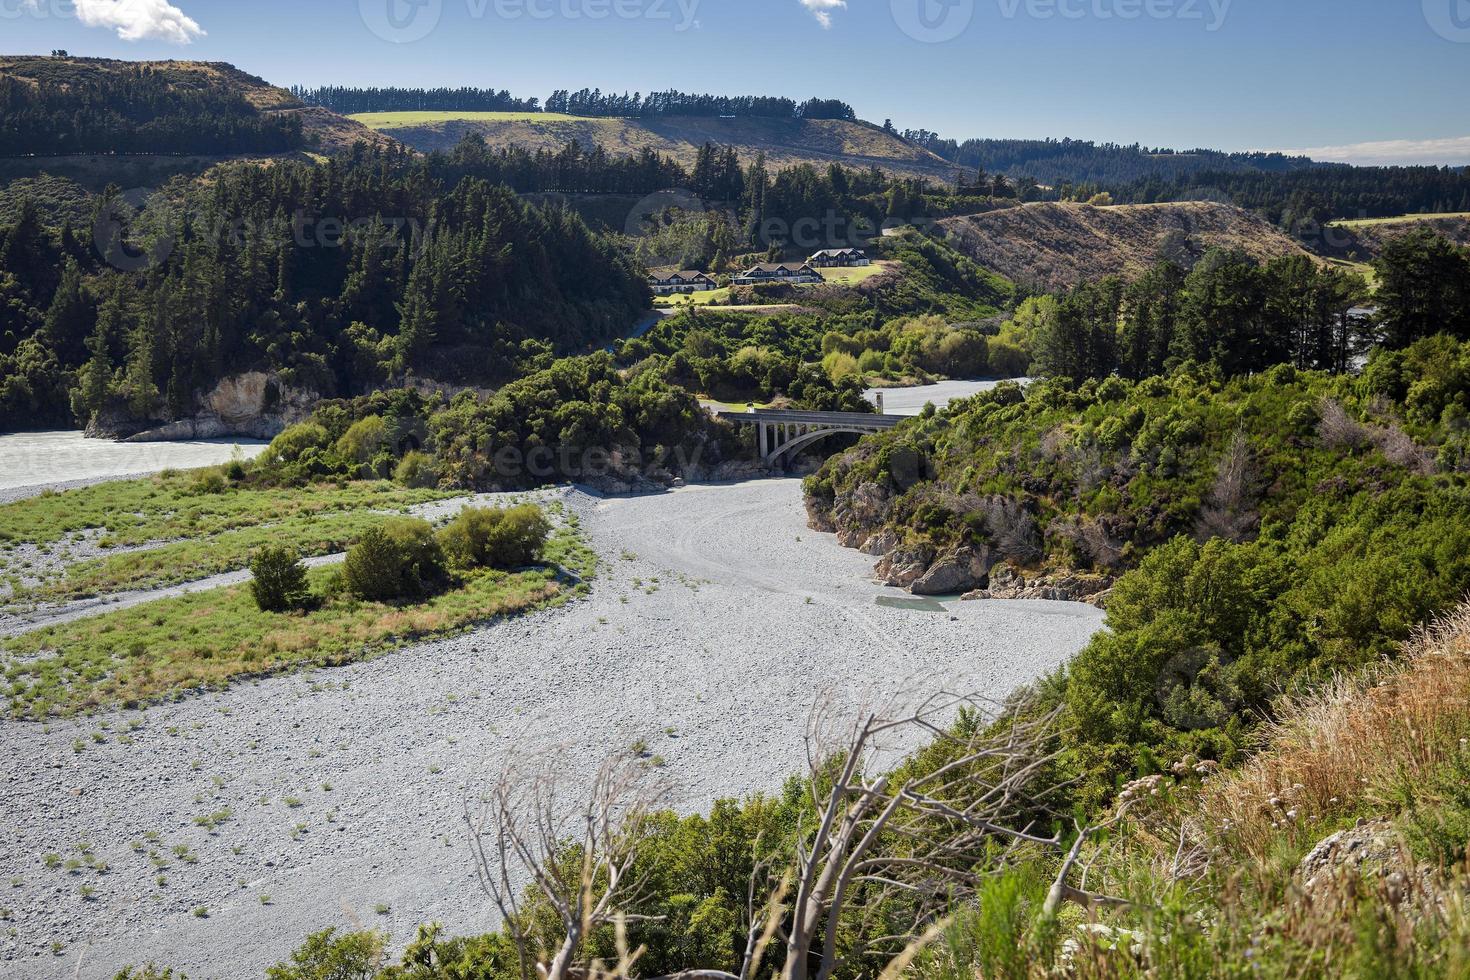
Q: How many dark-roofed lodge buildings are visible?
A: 3